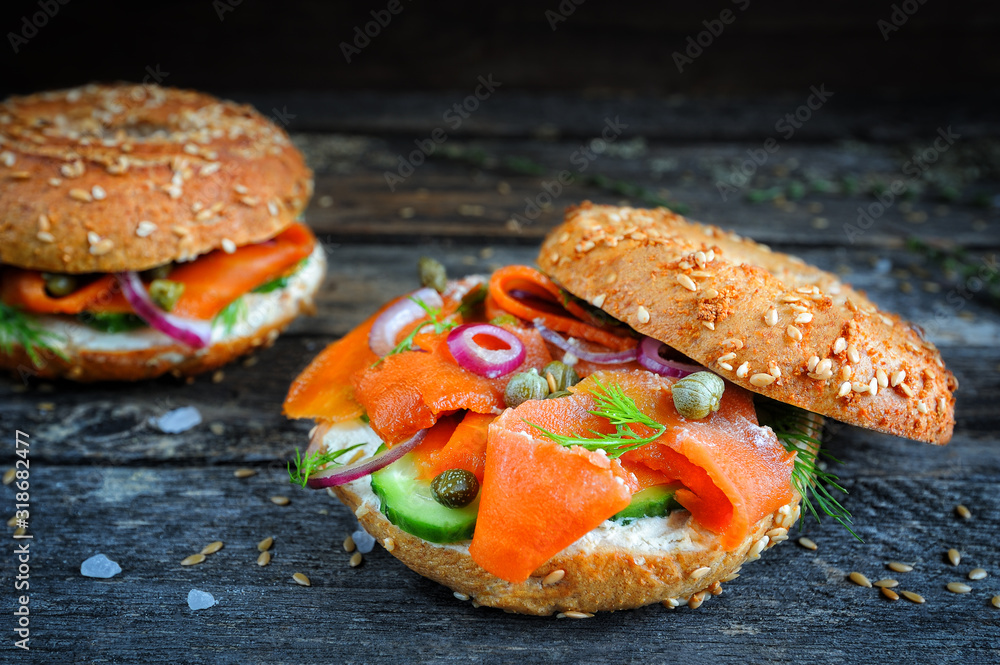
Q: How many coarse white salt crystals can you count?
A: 4